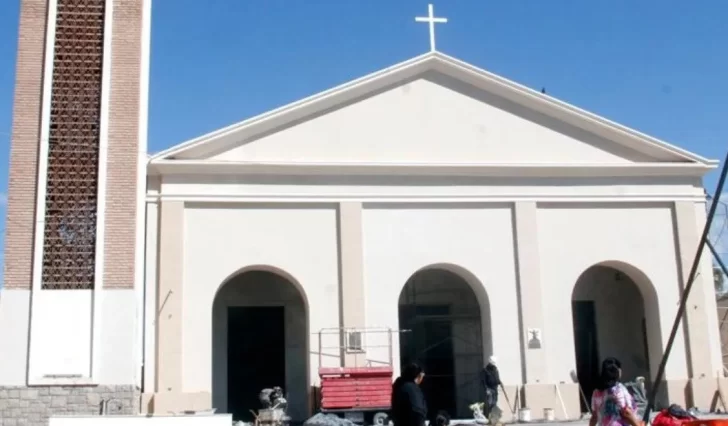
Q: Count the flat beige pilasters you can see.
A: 4